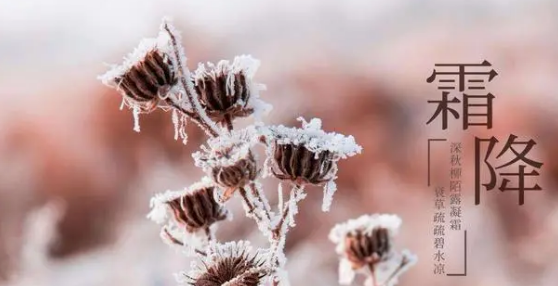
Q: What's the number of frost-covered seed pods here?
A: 7